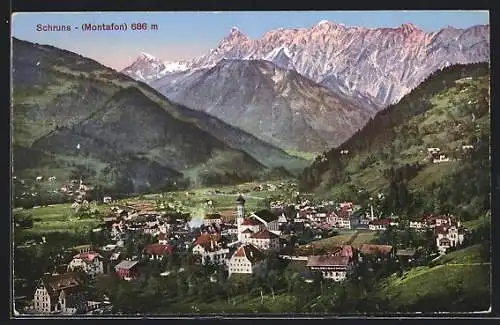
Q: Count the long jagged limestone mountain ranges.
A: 1